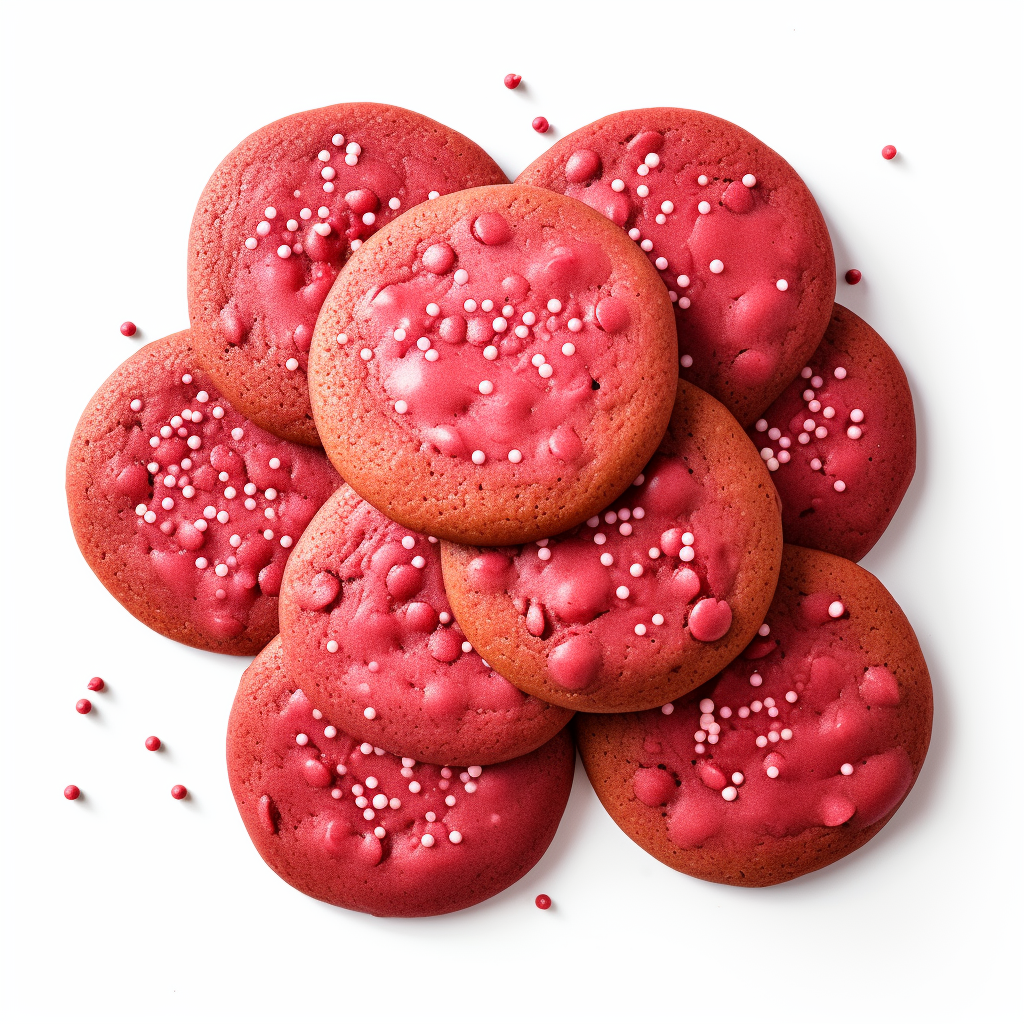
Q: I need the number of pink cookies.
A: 9